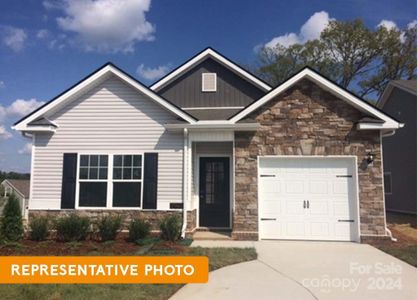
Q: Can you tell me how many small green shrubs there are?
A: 5